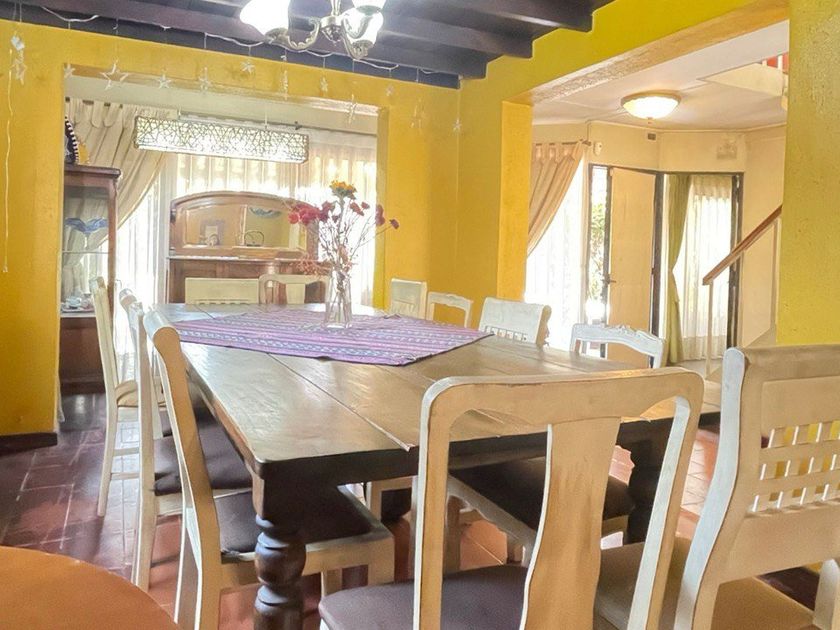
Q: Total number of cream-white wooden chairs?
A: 12